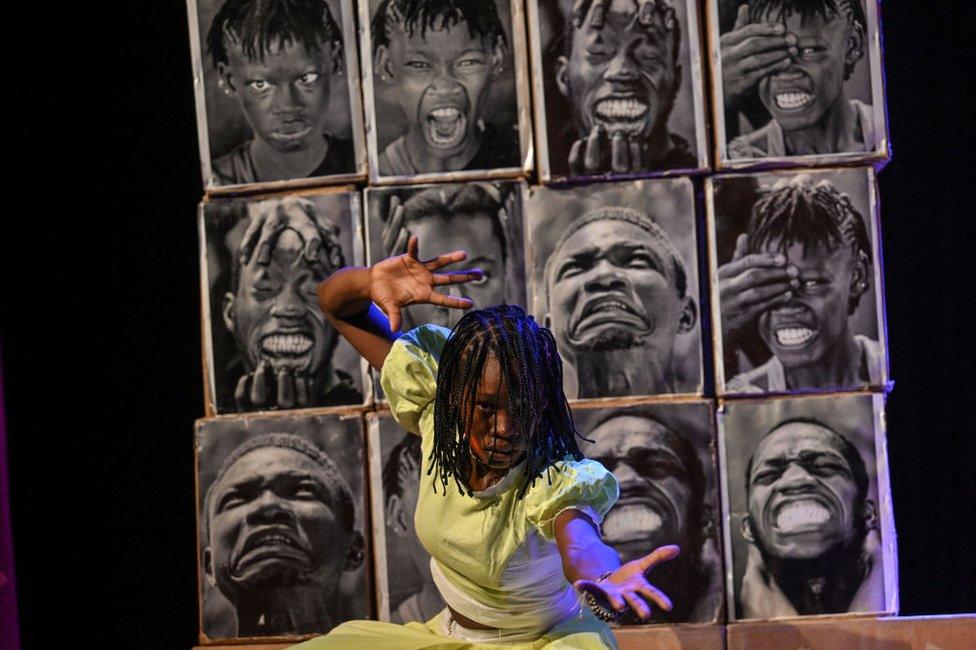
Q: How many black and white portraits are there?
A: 12